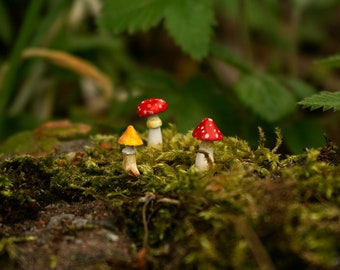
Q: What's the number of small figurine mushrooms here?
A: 3